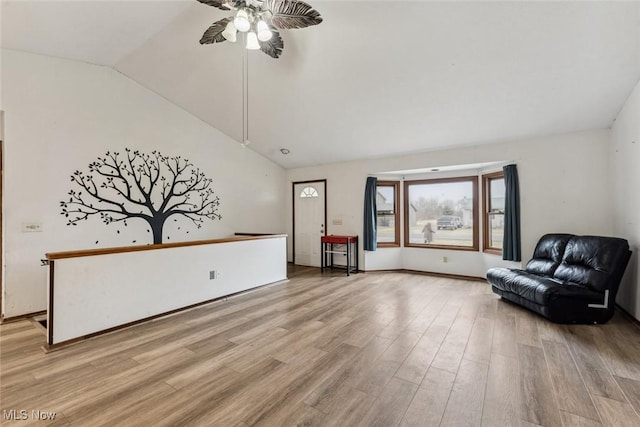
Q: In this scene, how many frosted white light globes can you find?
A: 4